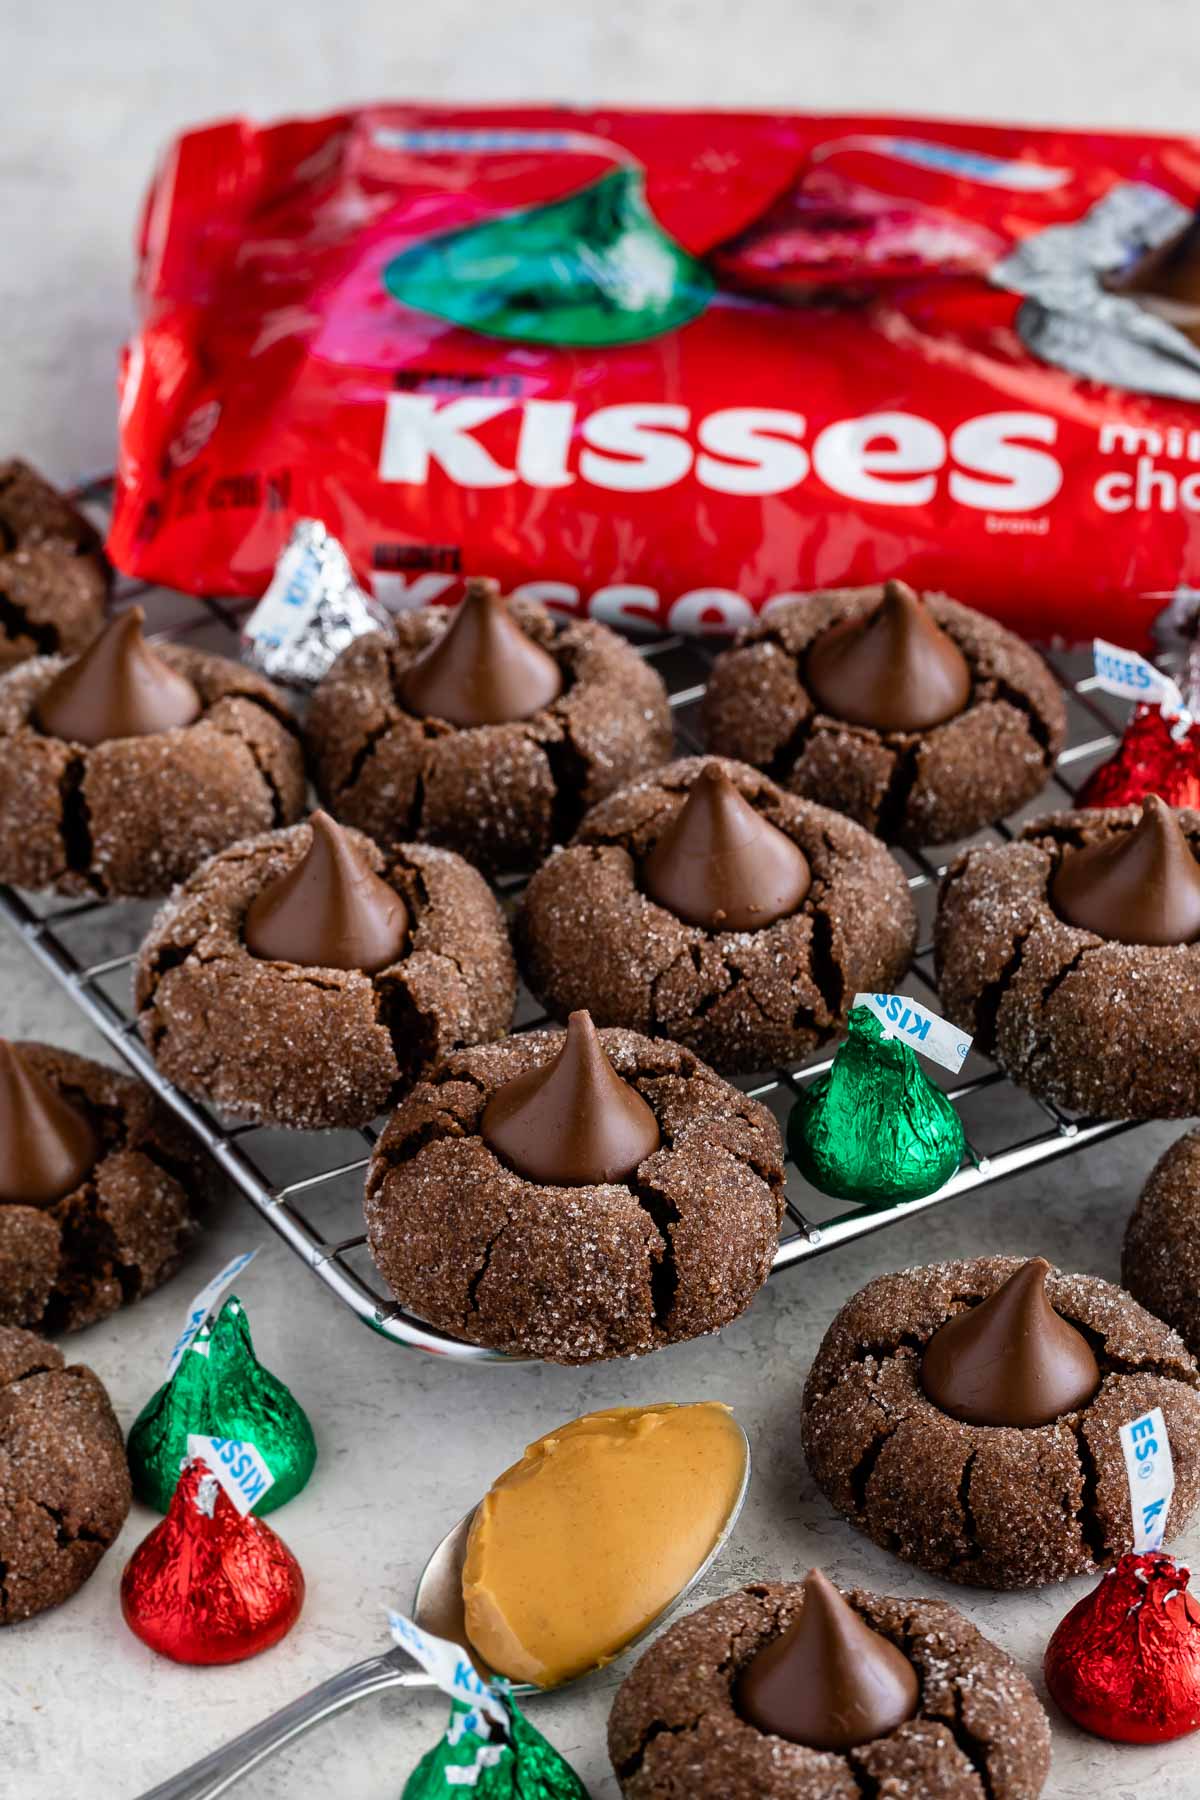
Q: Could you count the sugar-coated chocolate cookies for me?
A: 13